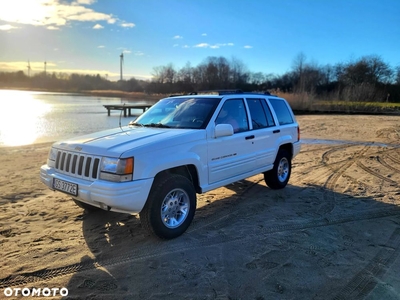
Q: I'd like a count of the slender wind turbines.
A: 3